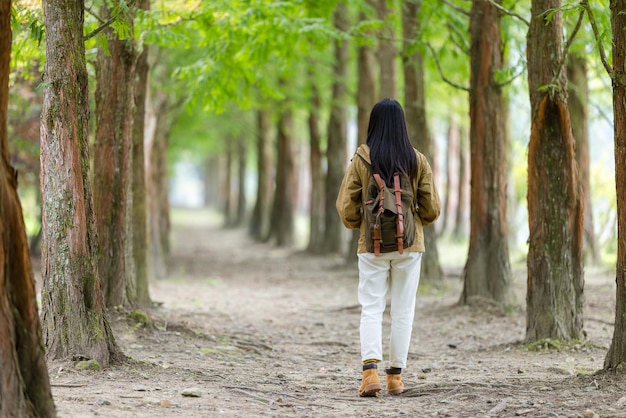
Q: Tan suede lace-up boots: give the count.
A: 2